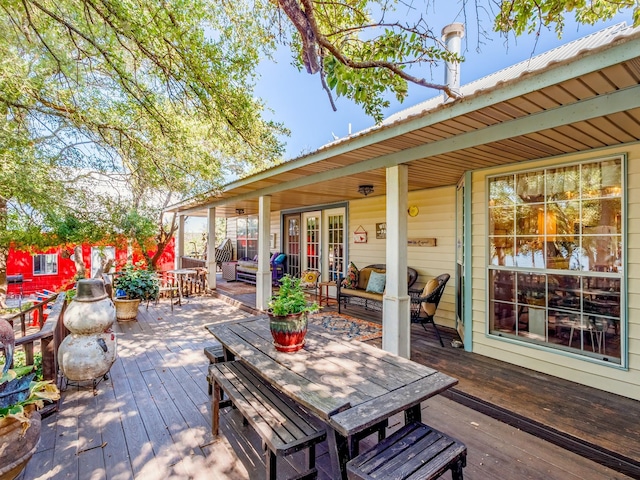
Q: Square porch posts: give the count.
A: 4